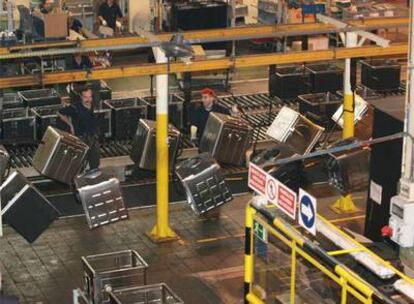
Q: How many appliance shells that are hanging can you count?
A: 11